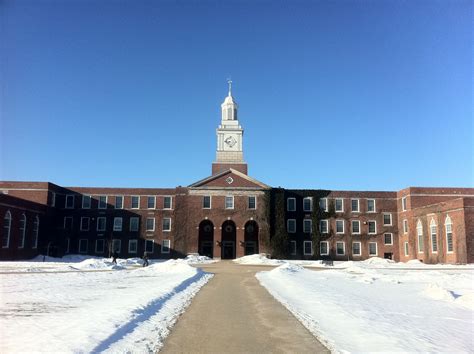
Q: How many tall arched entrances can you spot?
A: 3